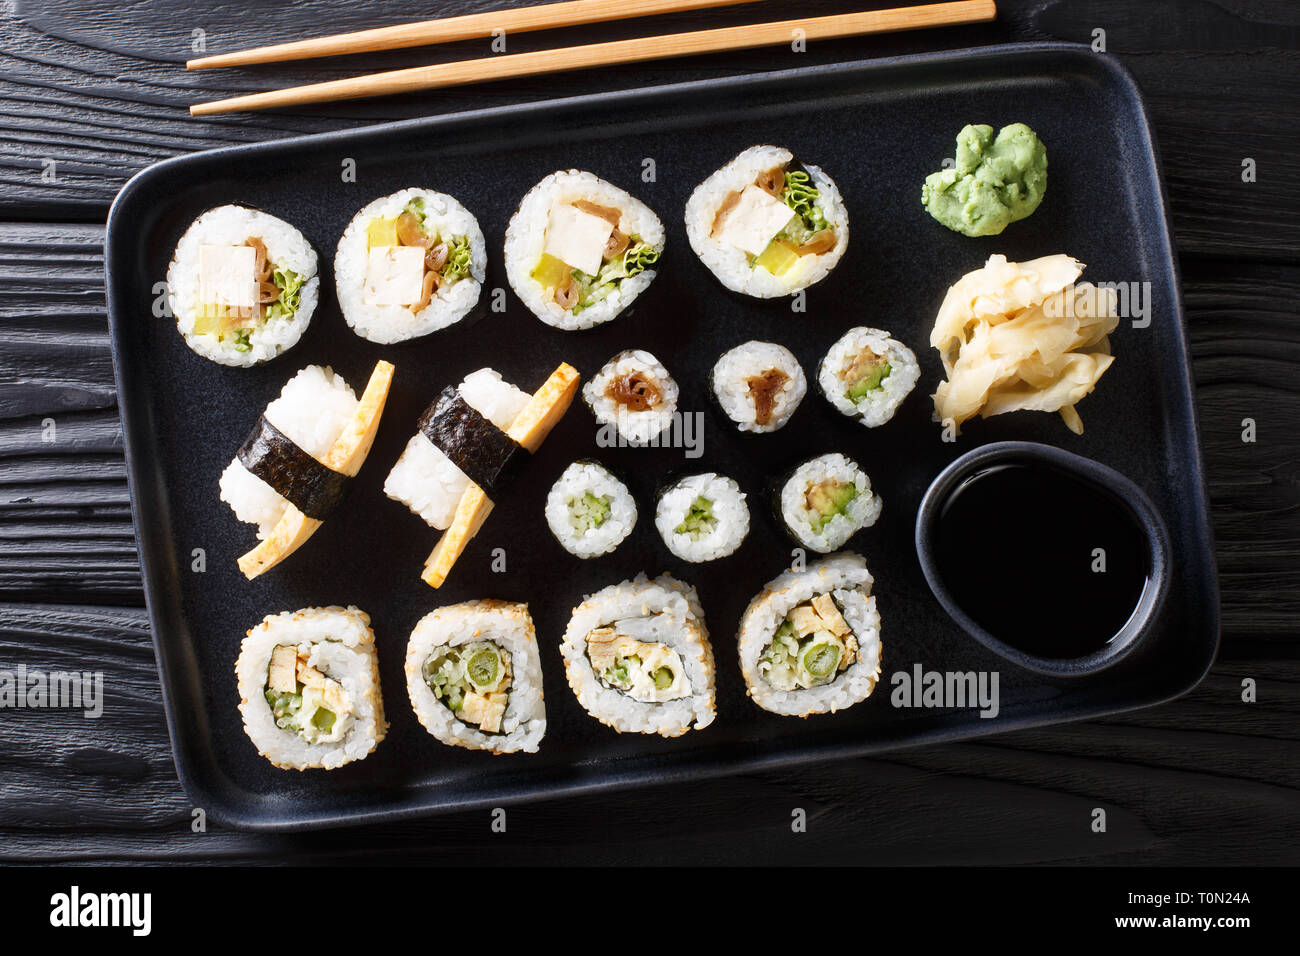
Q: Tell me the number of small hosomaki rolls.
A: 6